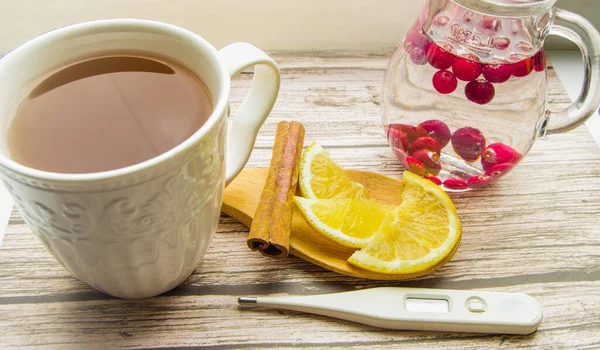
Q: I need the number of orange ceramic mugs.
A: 0